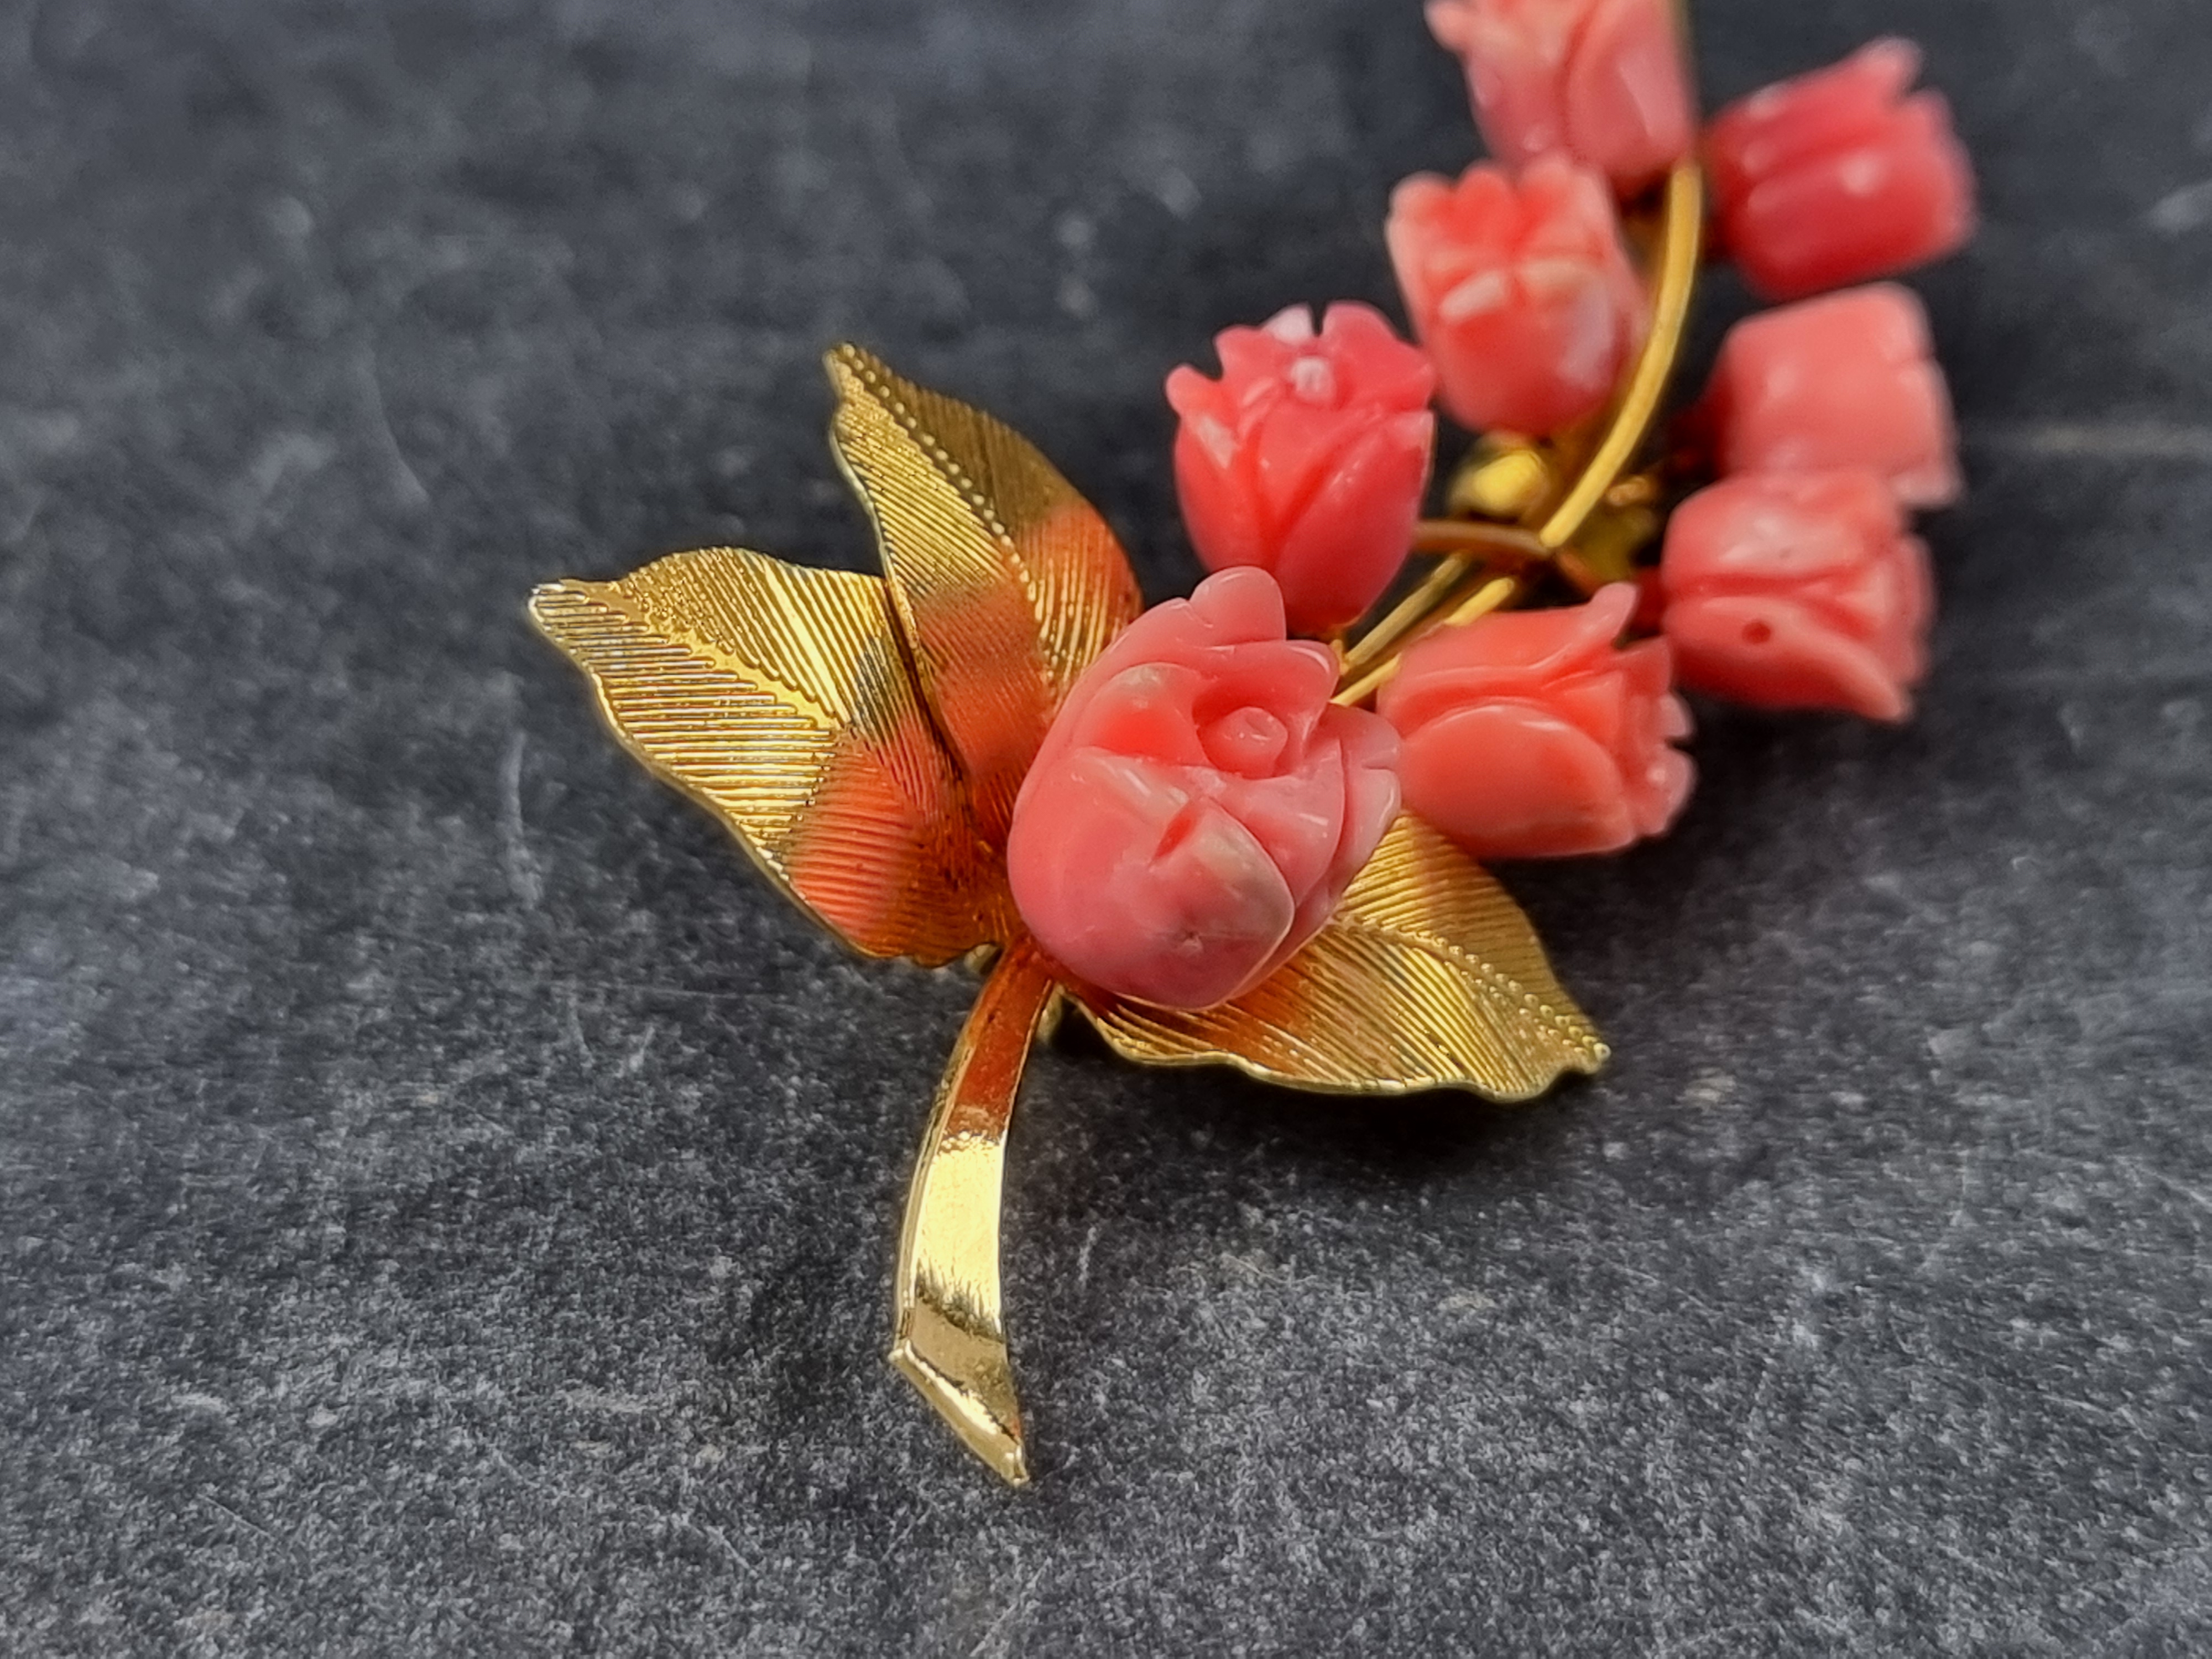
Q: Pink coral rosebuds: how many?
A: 8